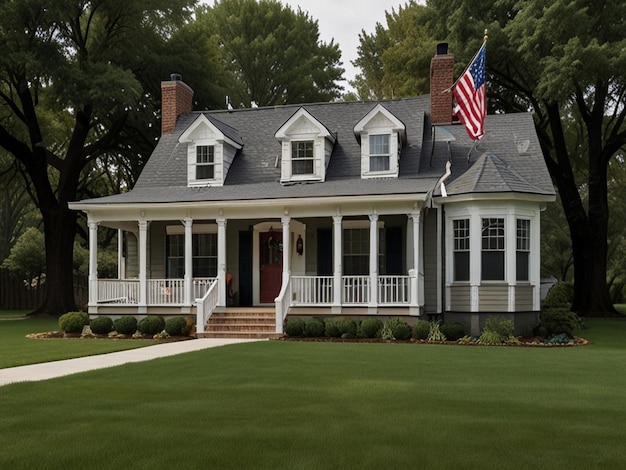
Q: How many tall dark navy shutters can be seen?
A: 3